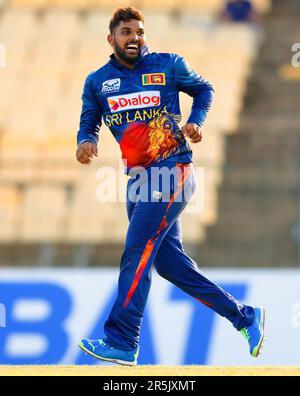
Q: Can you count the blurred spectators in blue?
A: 1